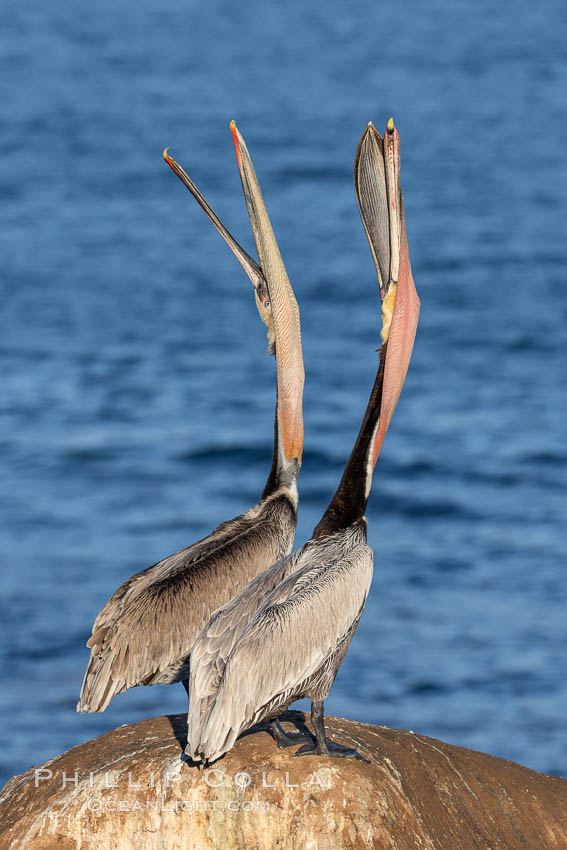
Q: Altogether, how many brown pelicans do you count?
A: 2